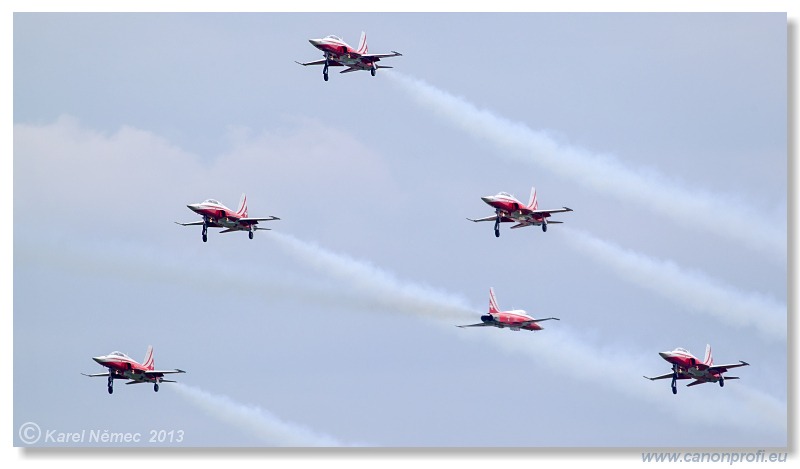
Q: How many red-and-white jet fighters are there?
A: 6